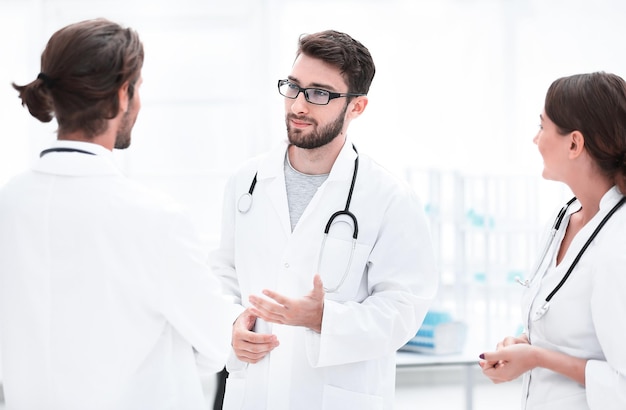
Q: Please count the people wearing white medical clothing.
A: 3